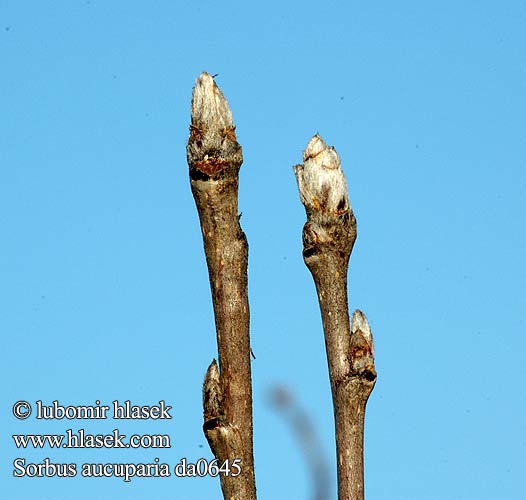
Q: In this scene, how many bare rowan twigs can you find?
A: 2